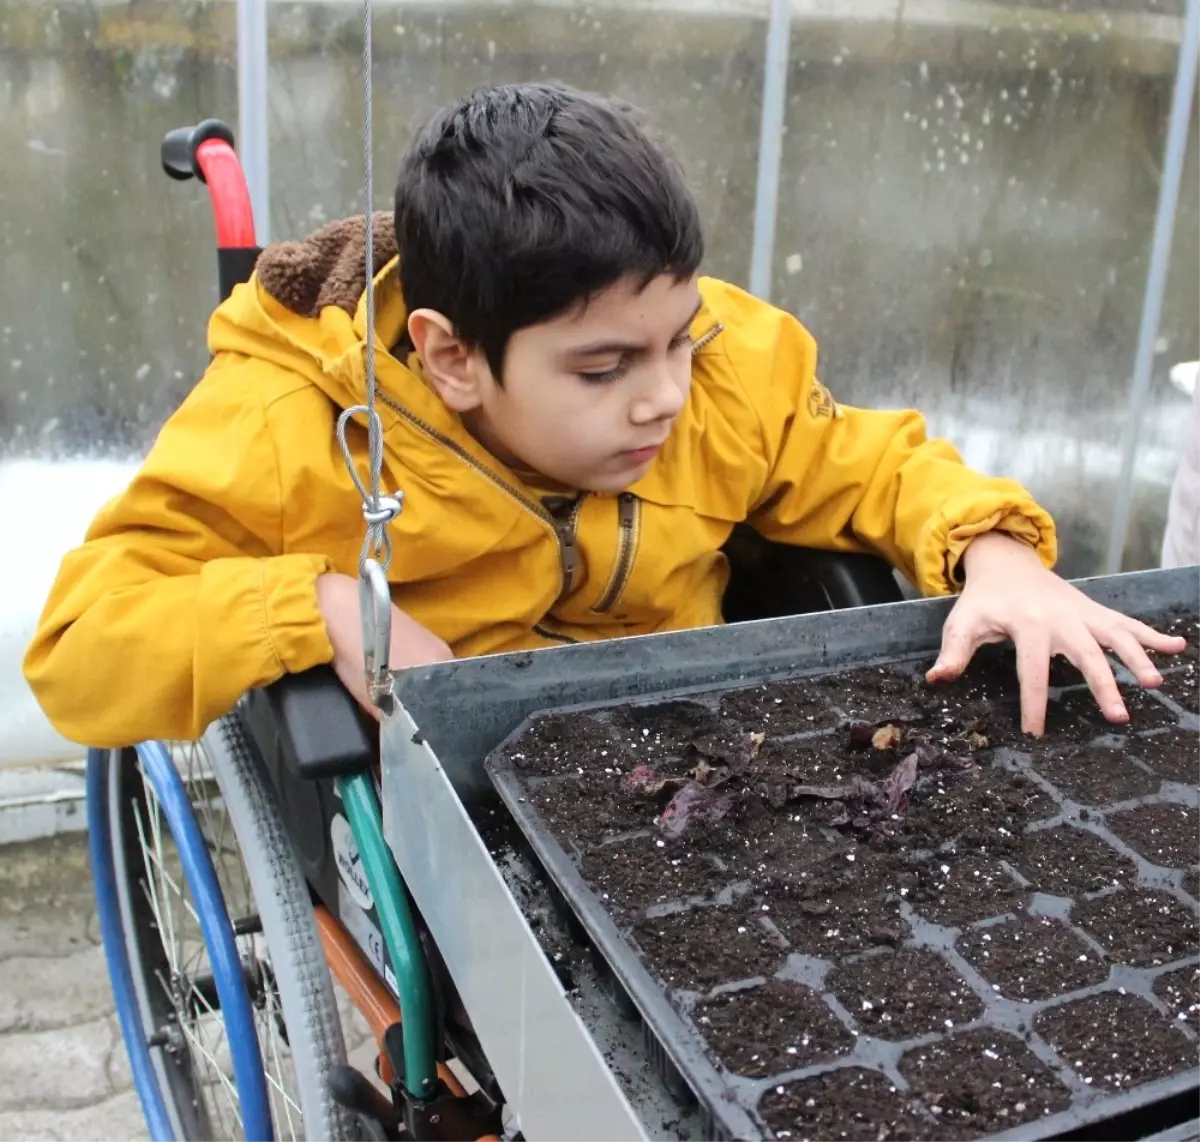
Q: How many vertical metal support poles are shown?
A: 3